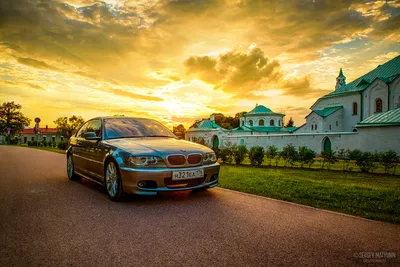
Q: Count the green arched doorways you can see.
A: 2